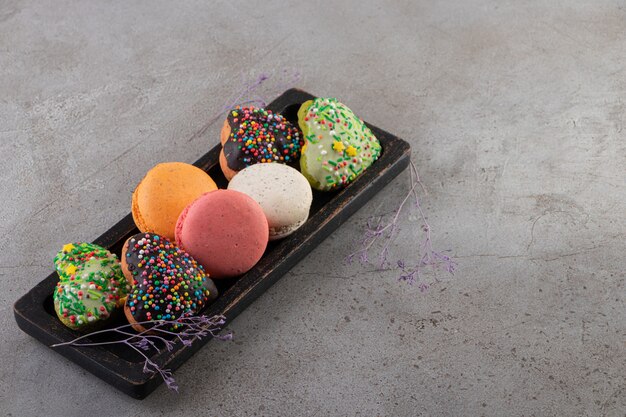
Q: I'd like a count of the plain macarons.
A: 3